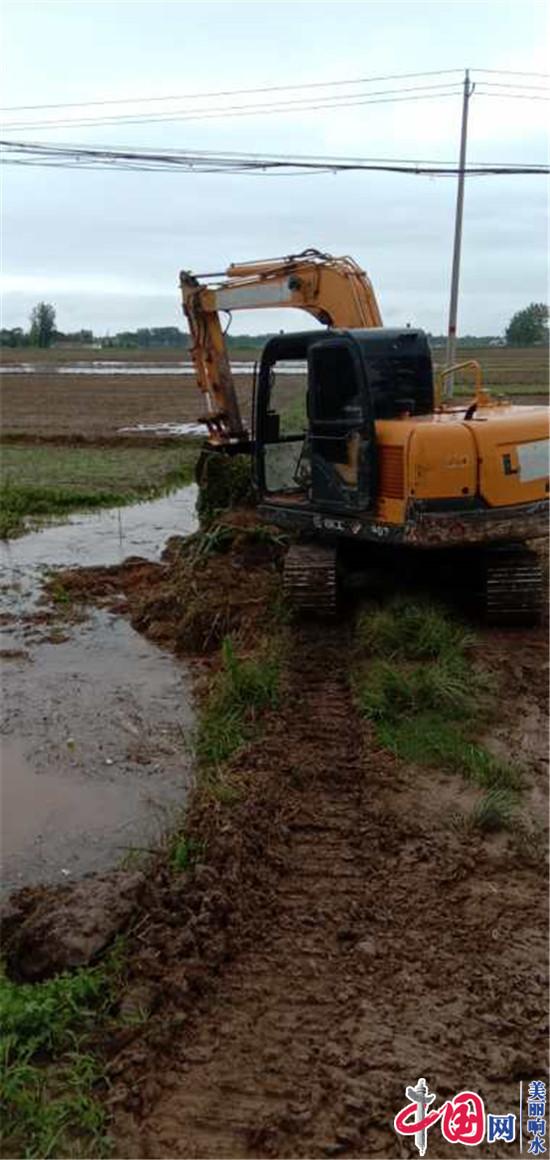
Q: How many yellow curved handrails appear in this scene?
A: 1